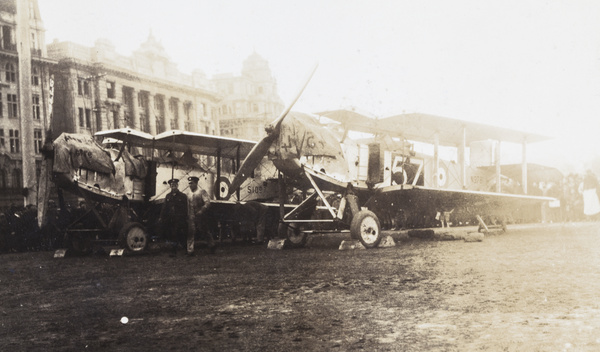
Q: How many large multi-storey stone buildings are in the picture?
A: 3